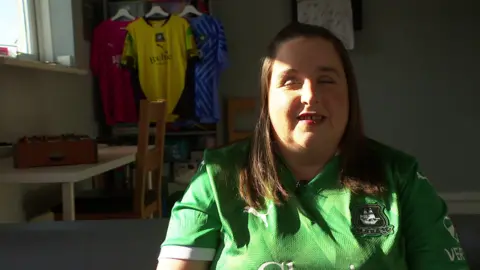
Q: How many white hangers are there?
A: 3